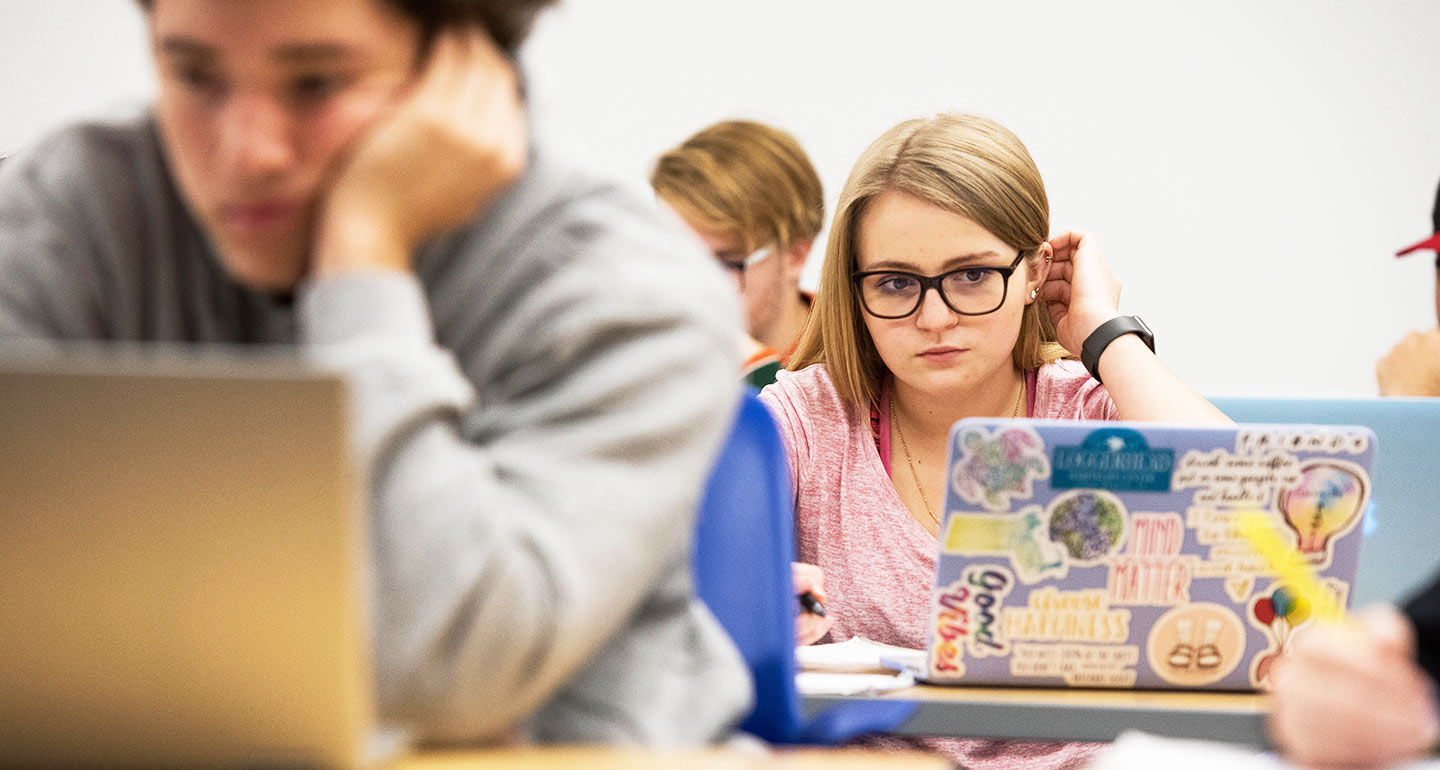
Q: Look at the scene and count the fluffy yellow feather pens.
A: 0